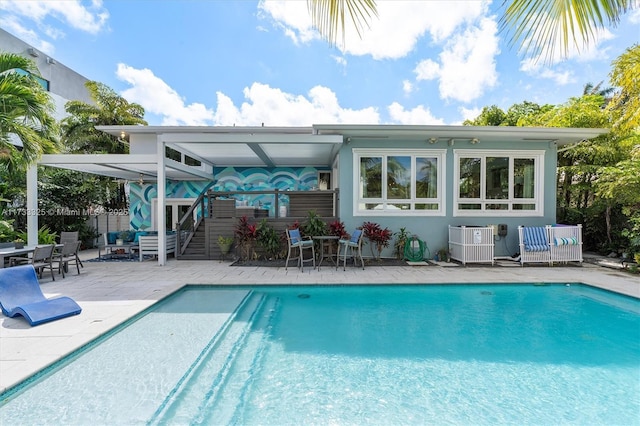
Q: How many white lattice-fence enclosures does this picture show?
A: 2